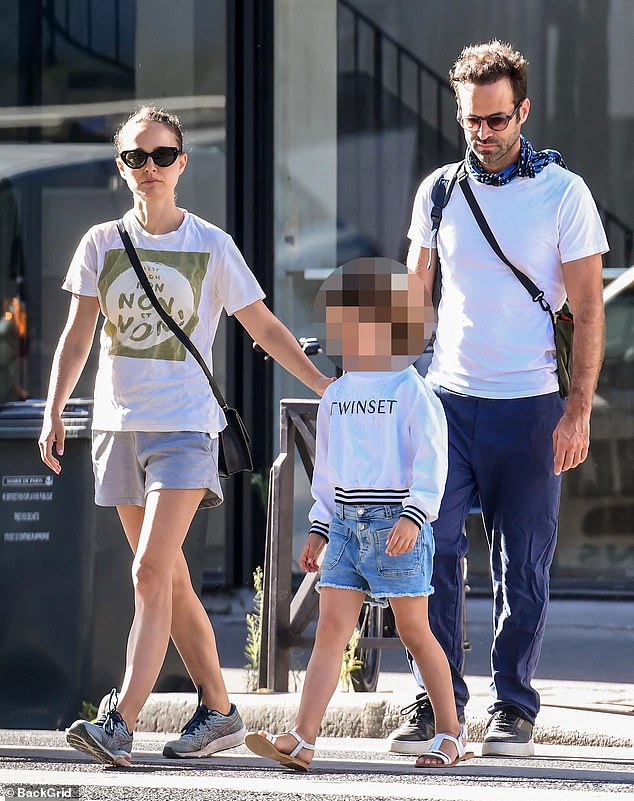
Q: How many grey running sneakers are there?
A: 2